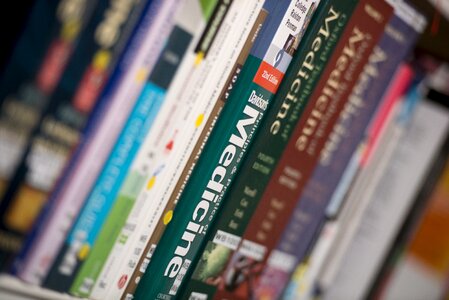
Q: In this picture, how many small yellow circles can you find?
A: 8